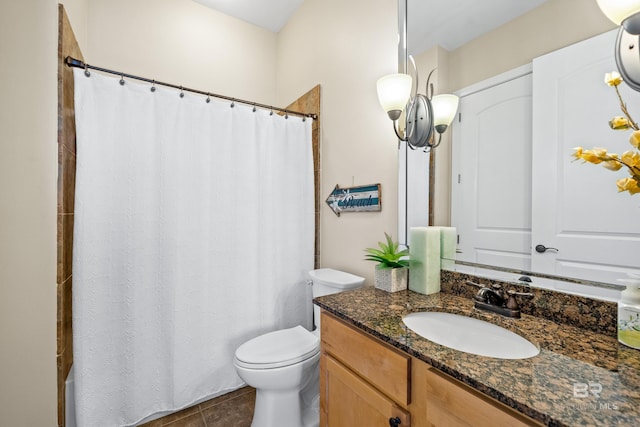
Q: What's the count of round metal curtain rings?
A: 10